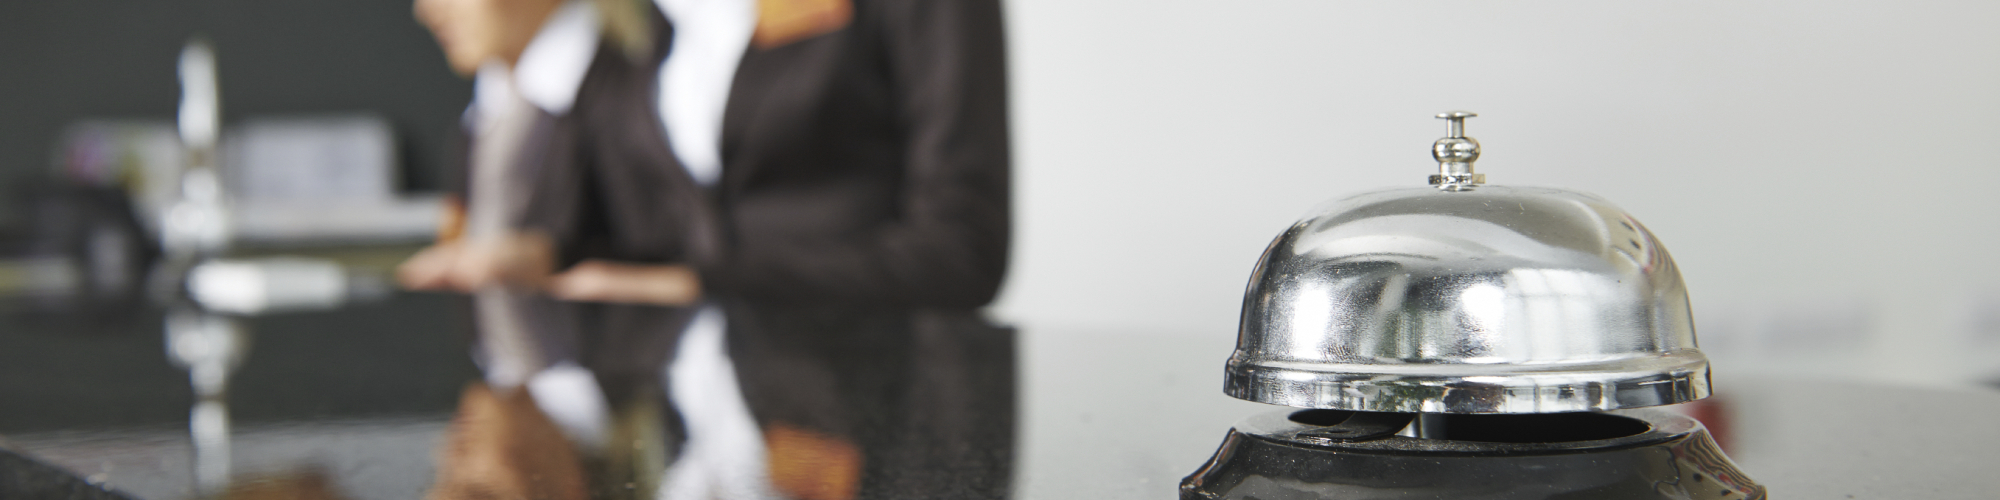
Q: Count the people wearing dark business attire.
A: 2